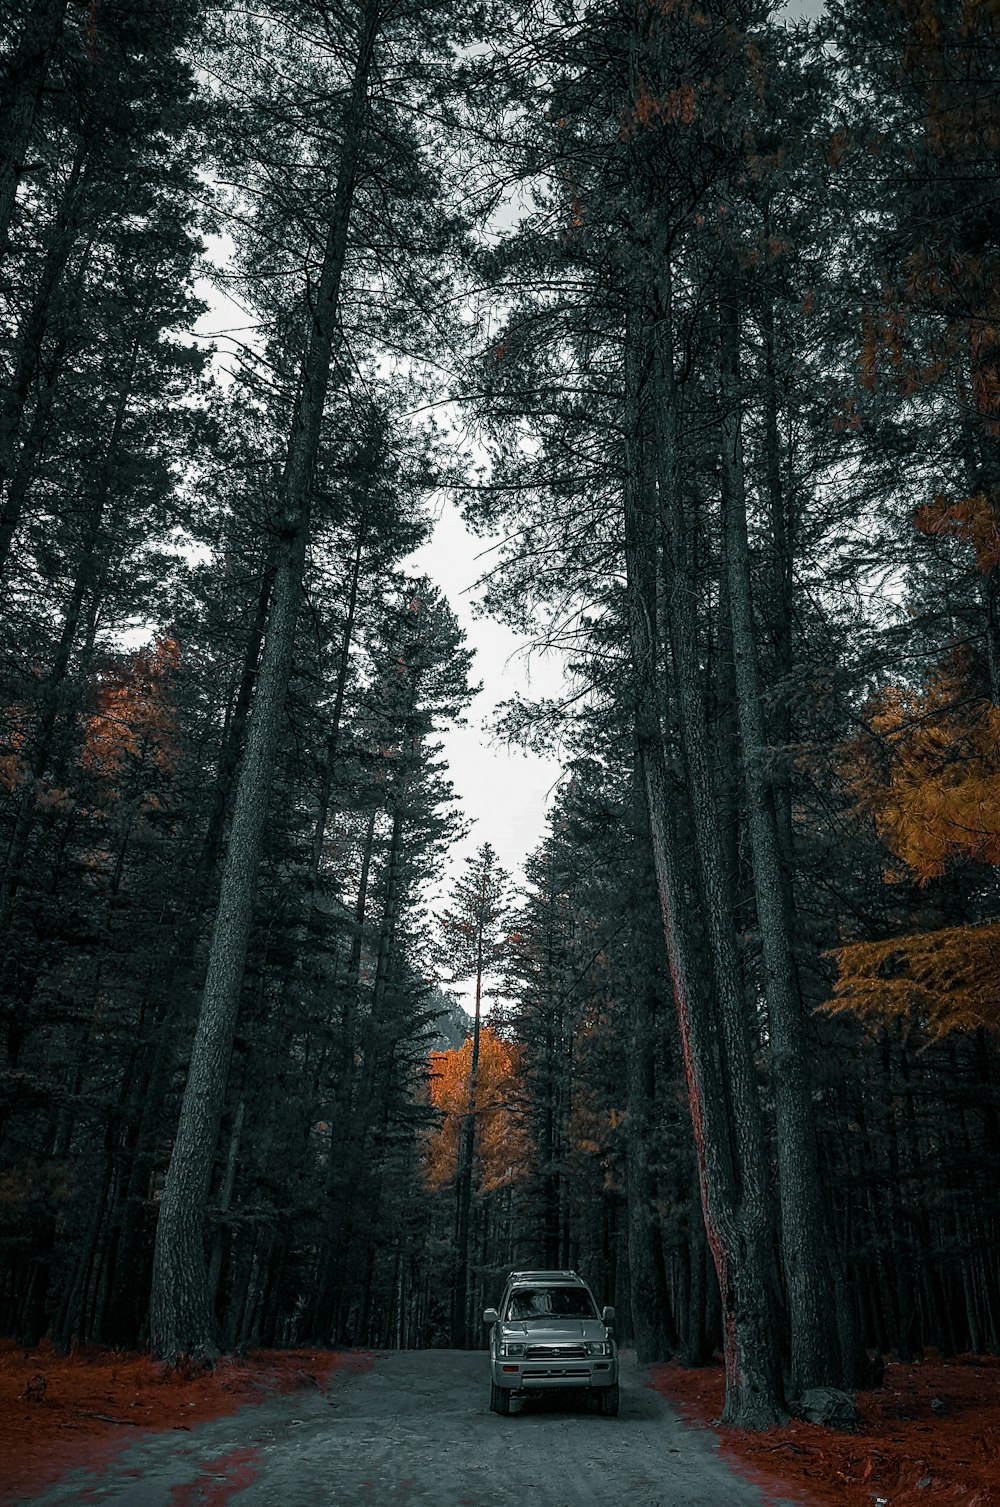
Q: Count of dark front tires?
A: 2